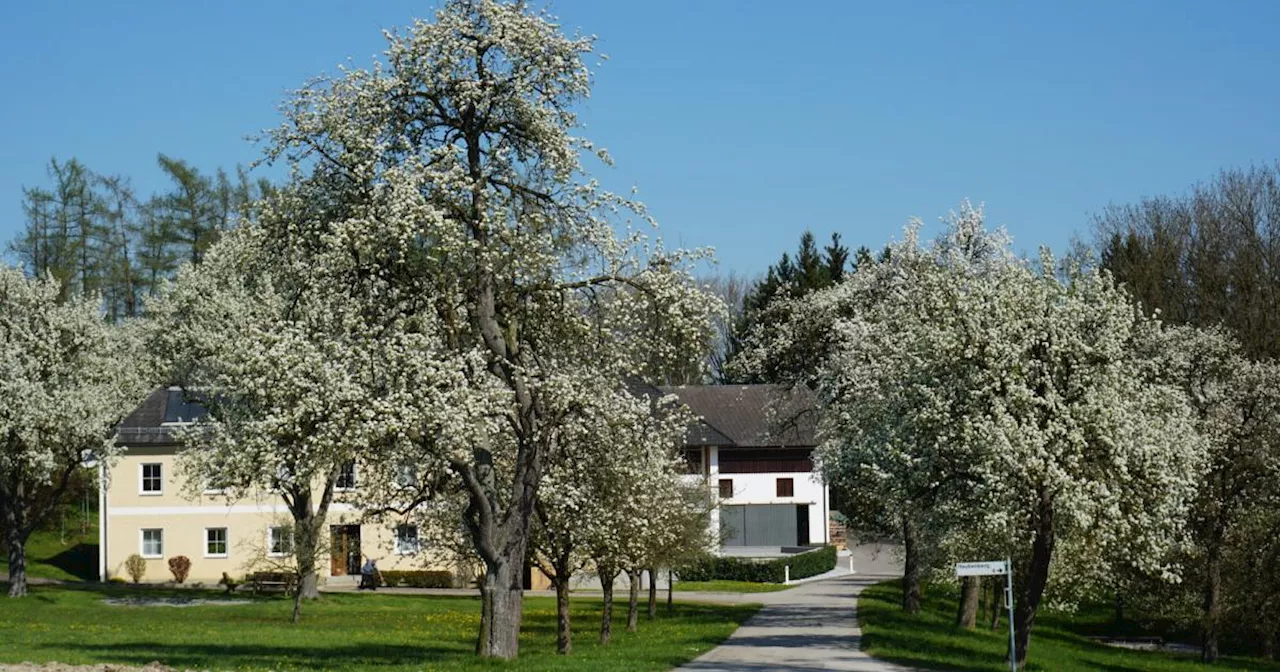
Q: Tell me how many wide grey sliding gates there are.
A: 1